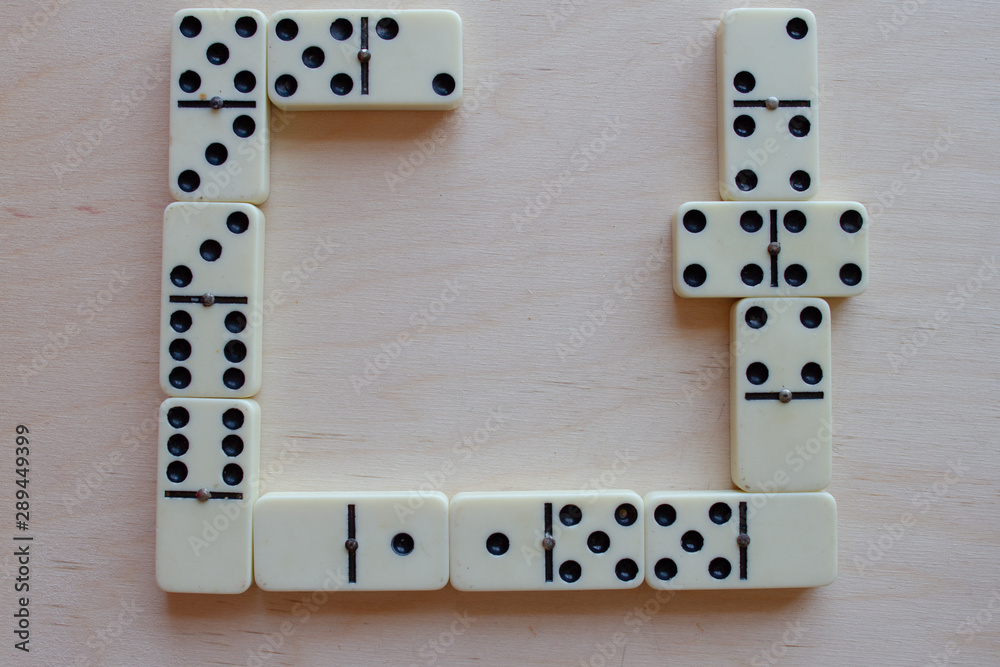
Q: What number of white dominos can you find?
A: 10